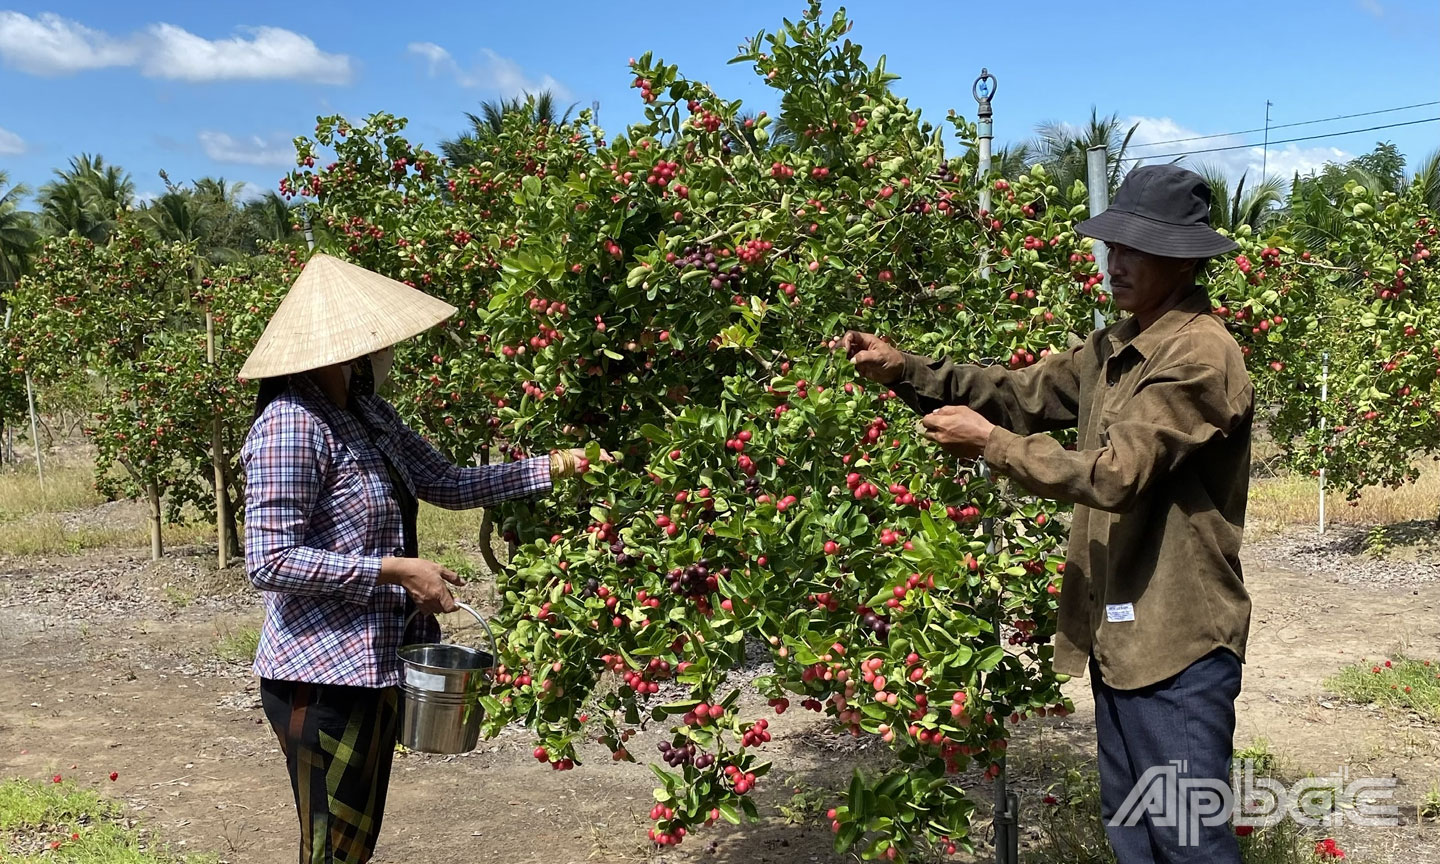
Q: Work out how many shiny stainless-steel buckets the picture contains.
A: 1